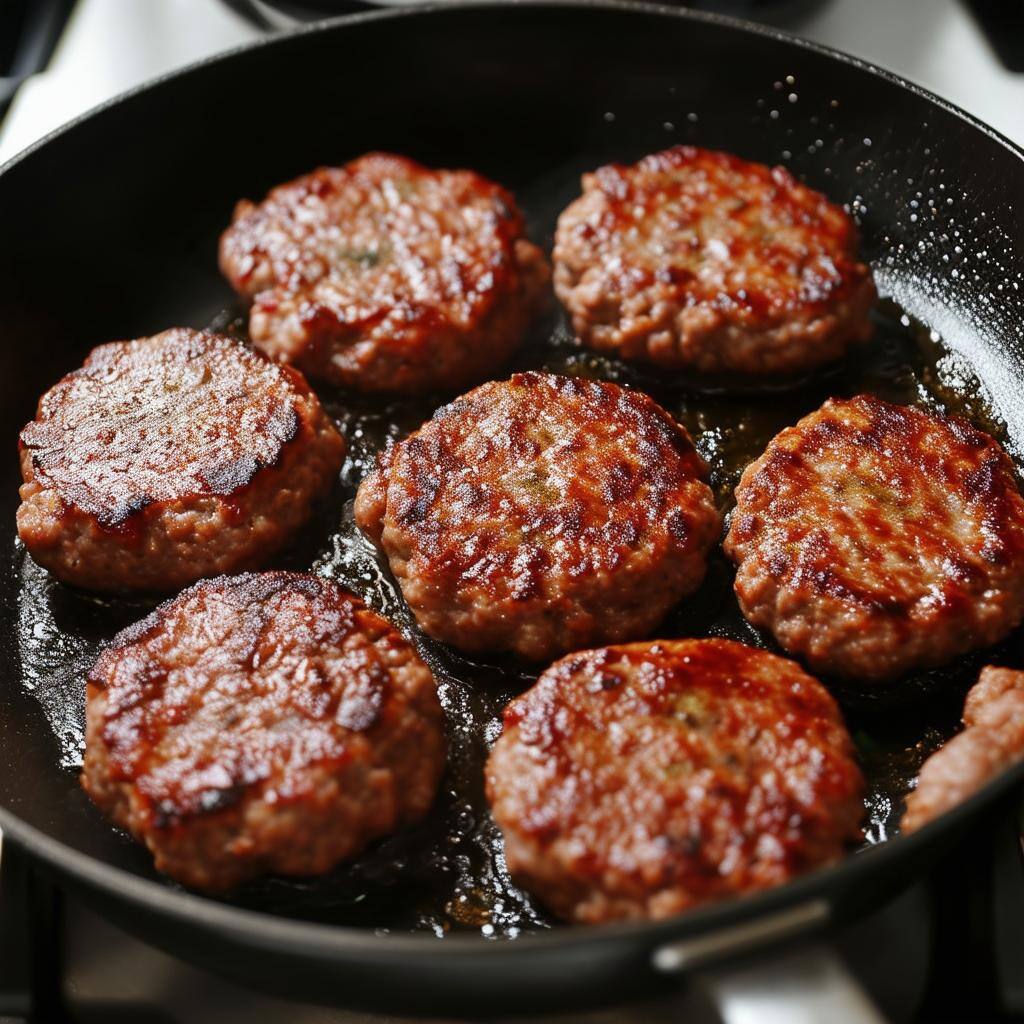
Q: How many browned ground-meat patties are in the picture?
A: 7